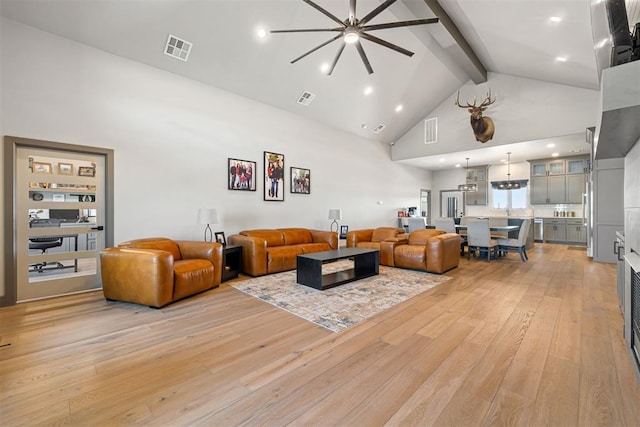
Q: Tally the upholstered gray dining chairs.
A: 6